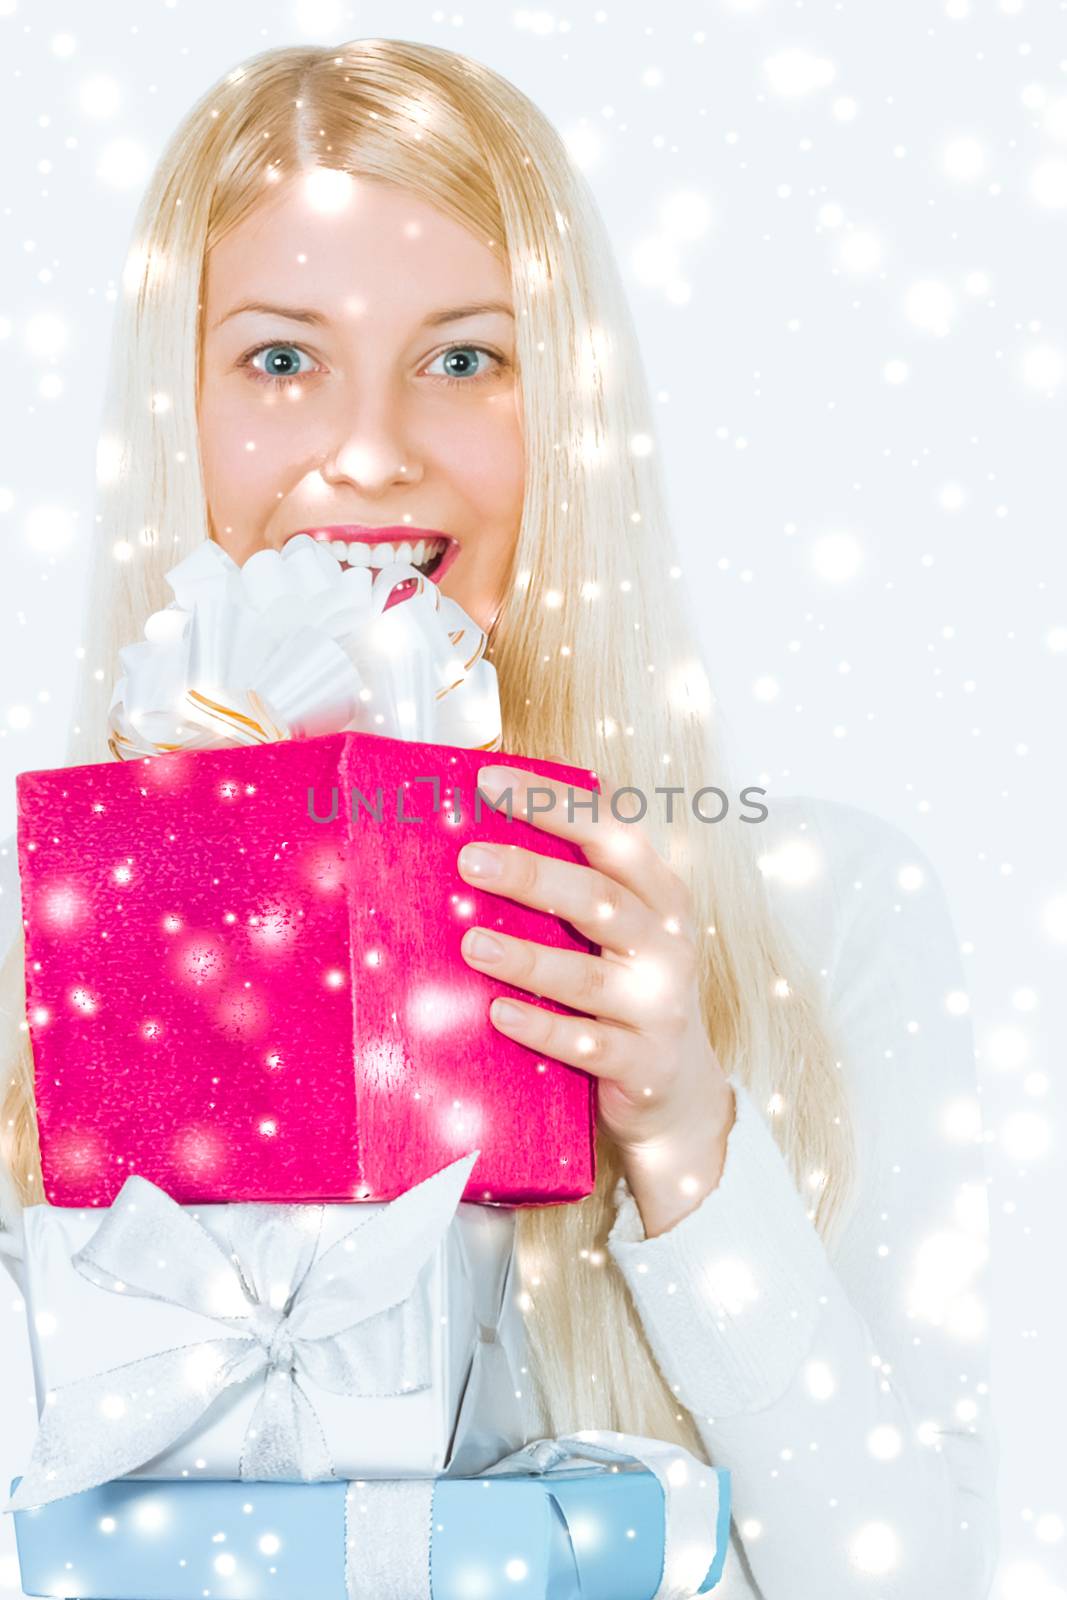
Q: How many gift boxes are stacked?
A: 3